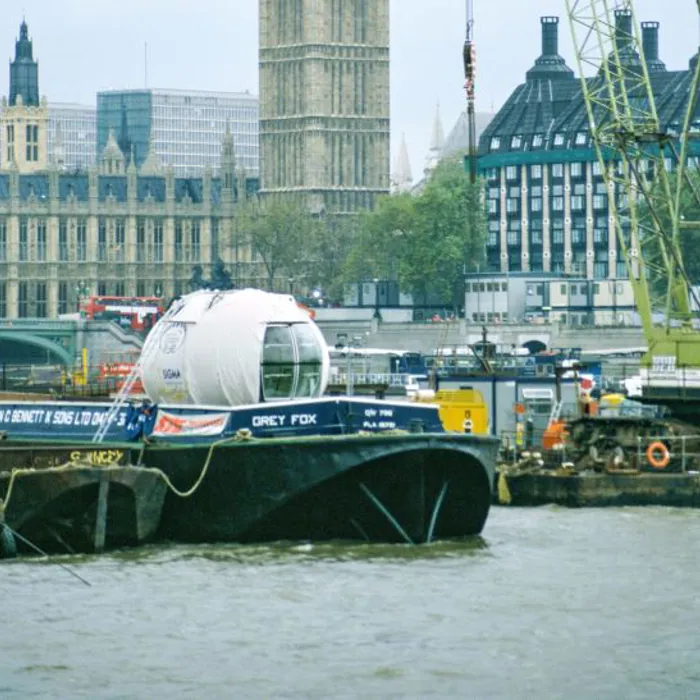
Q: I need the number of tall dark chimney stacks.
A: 3